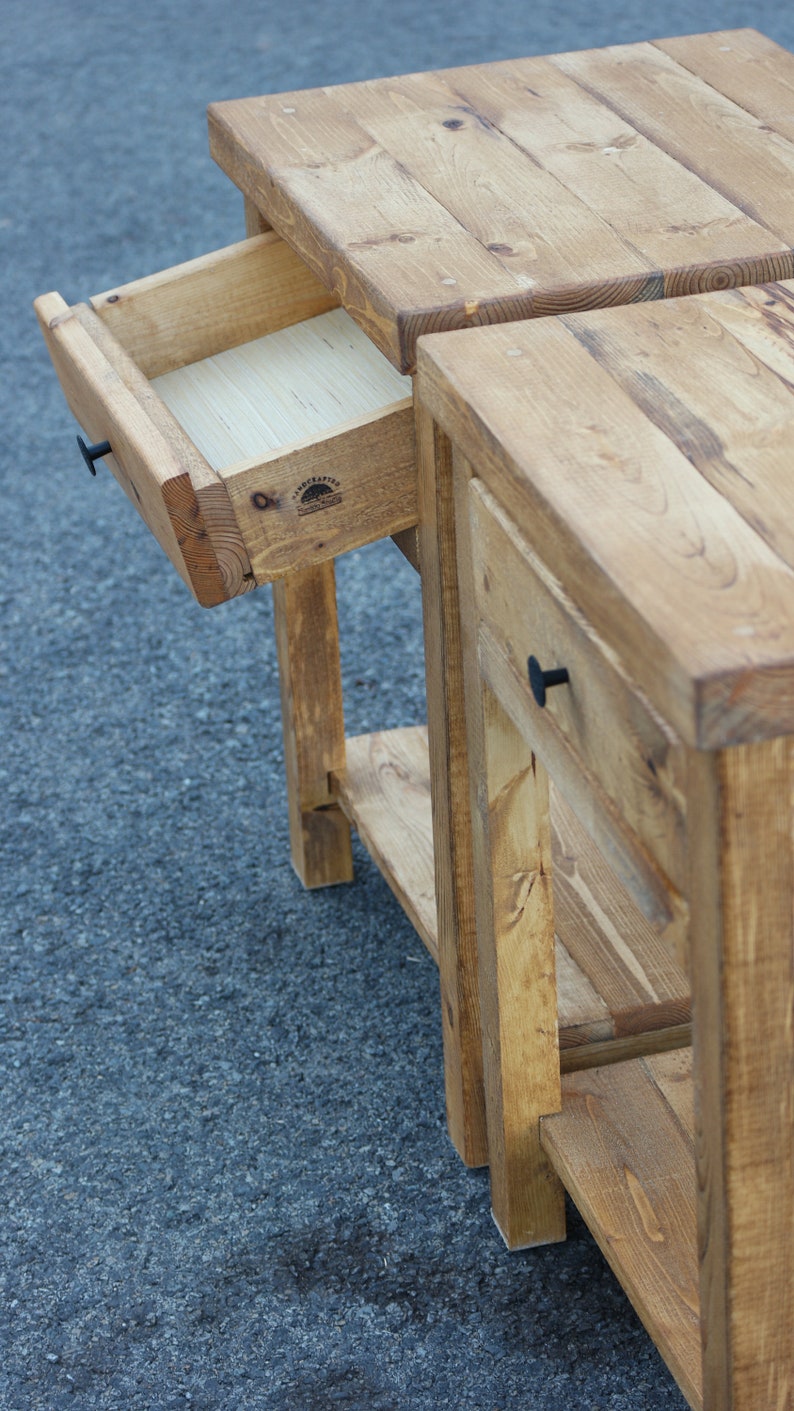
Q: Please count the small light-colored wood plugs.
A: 5